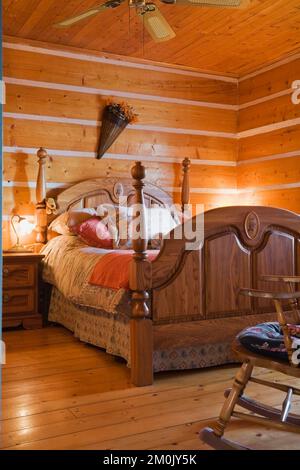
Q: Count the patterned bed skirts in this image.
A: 1